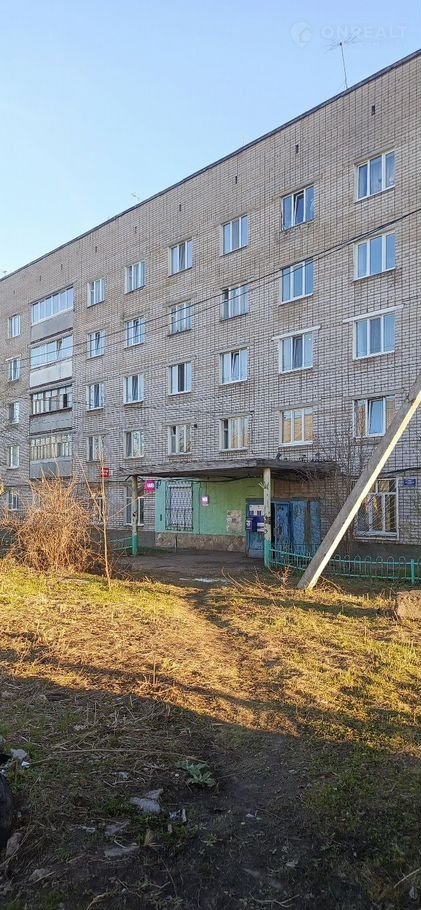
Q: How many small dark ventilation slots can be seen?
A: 9